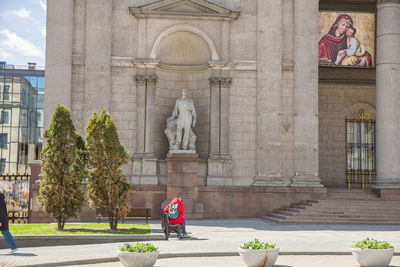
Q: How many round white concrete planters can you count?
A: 3